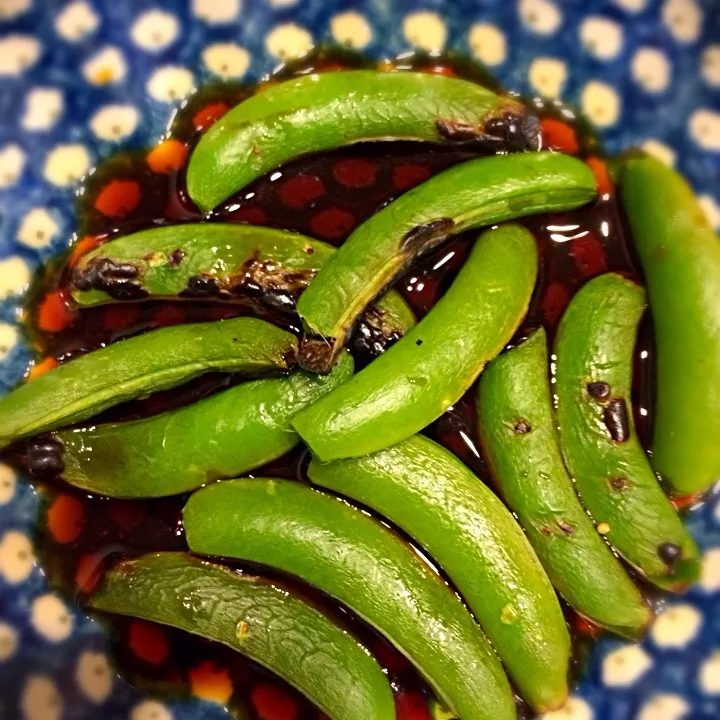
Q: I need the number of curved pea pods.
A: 12